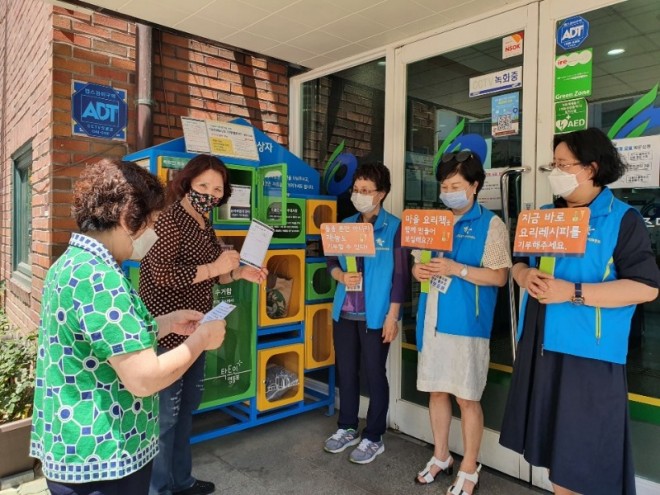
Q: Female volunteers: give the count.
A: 3